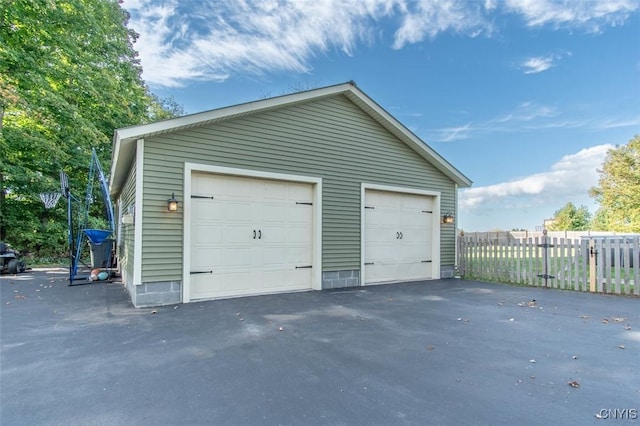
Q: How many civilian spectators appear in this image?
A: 0